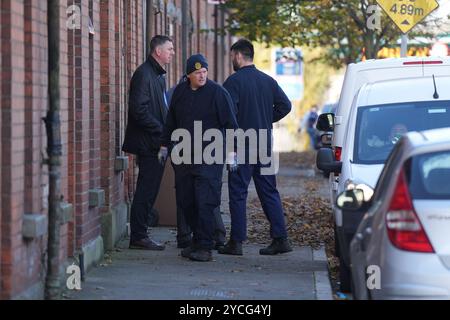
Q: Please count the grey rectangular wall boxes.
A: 4